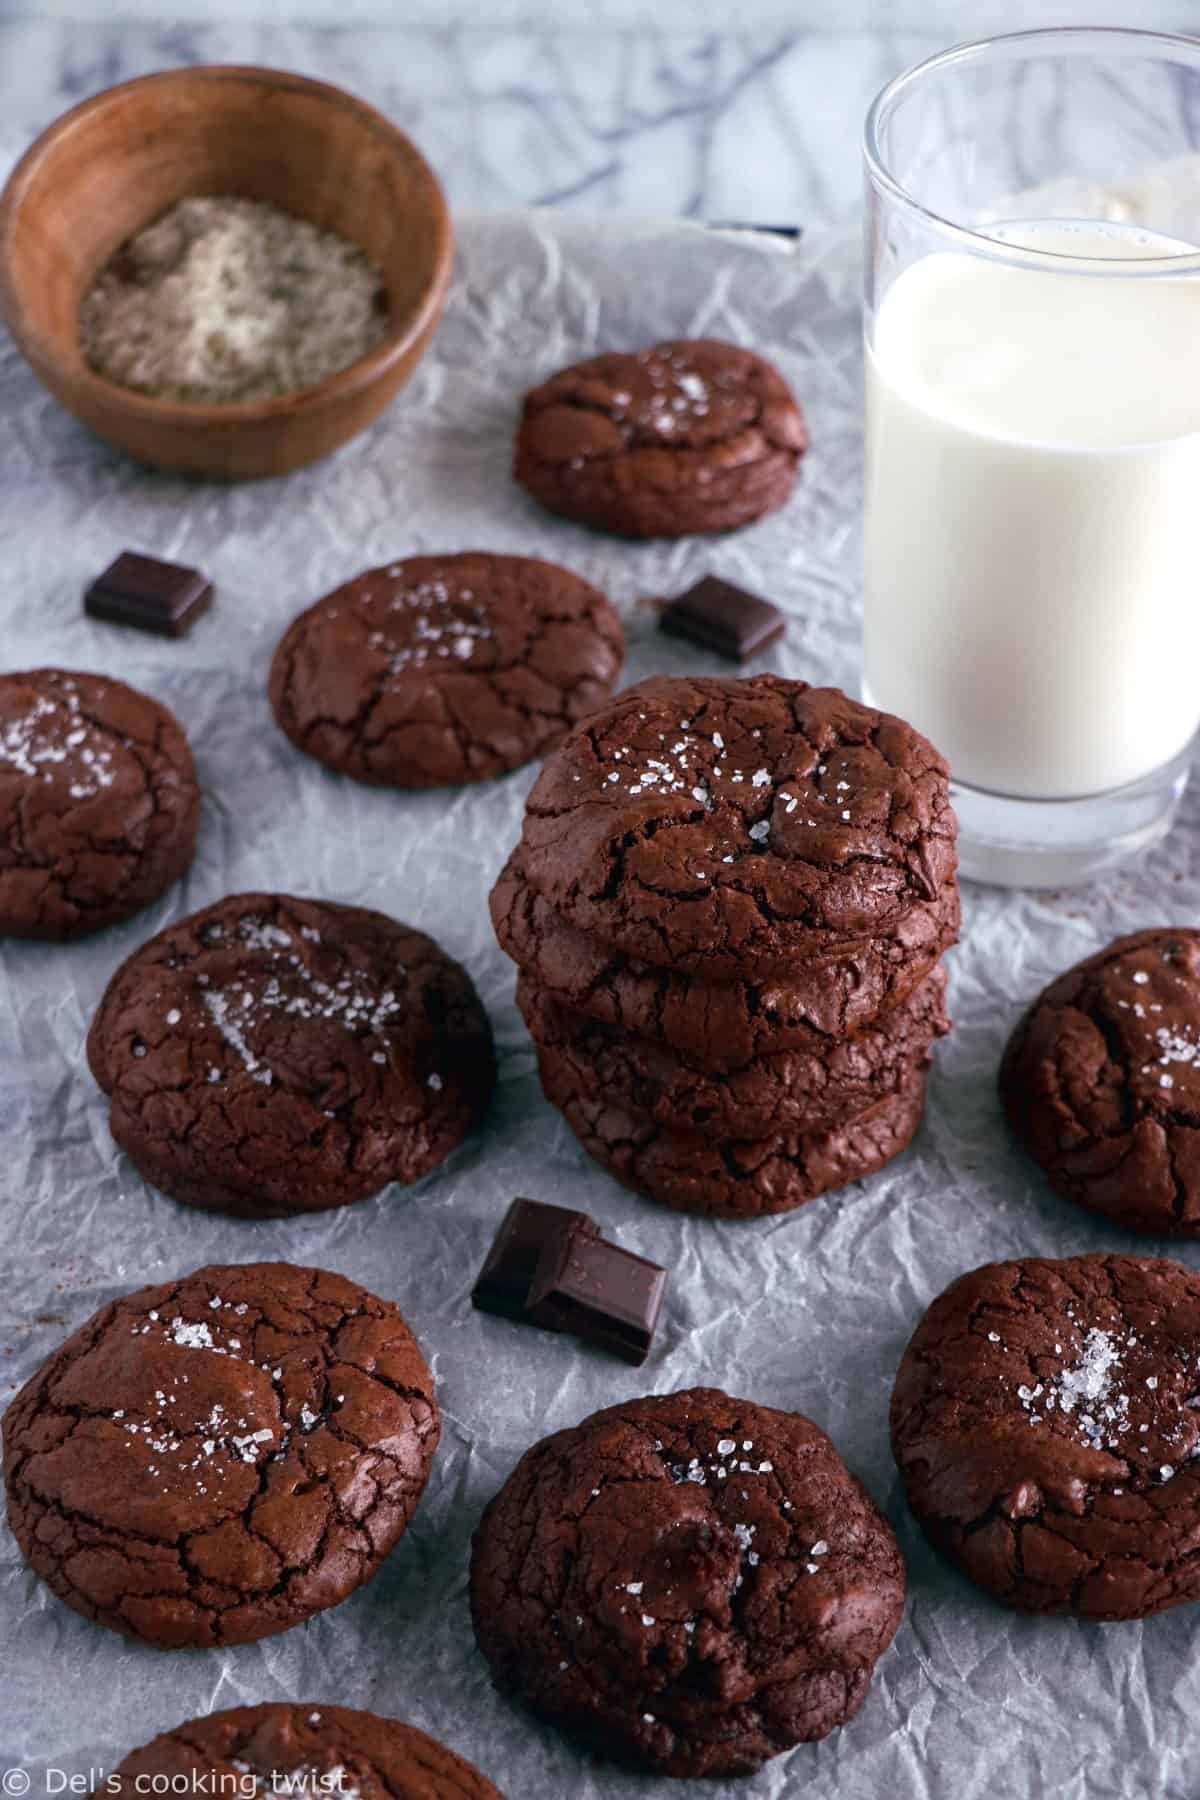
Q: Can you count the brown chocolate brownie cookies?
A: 13